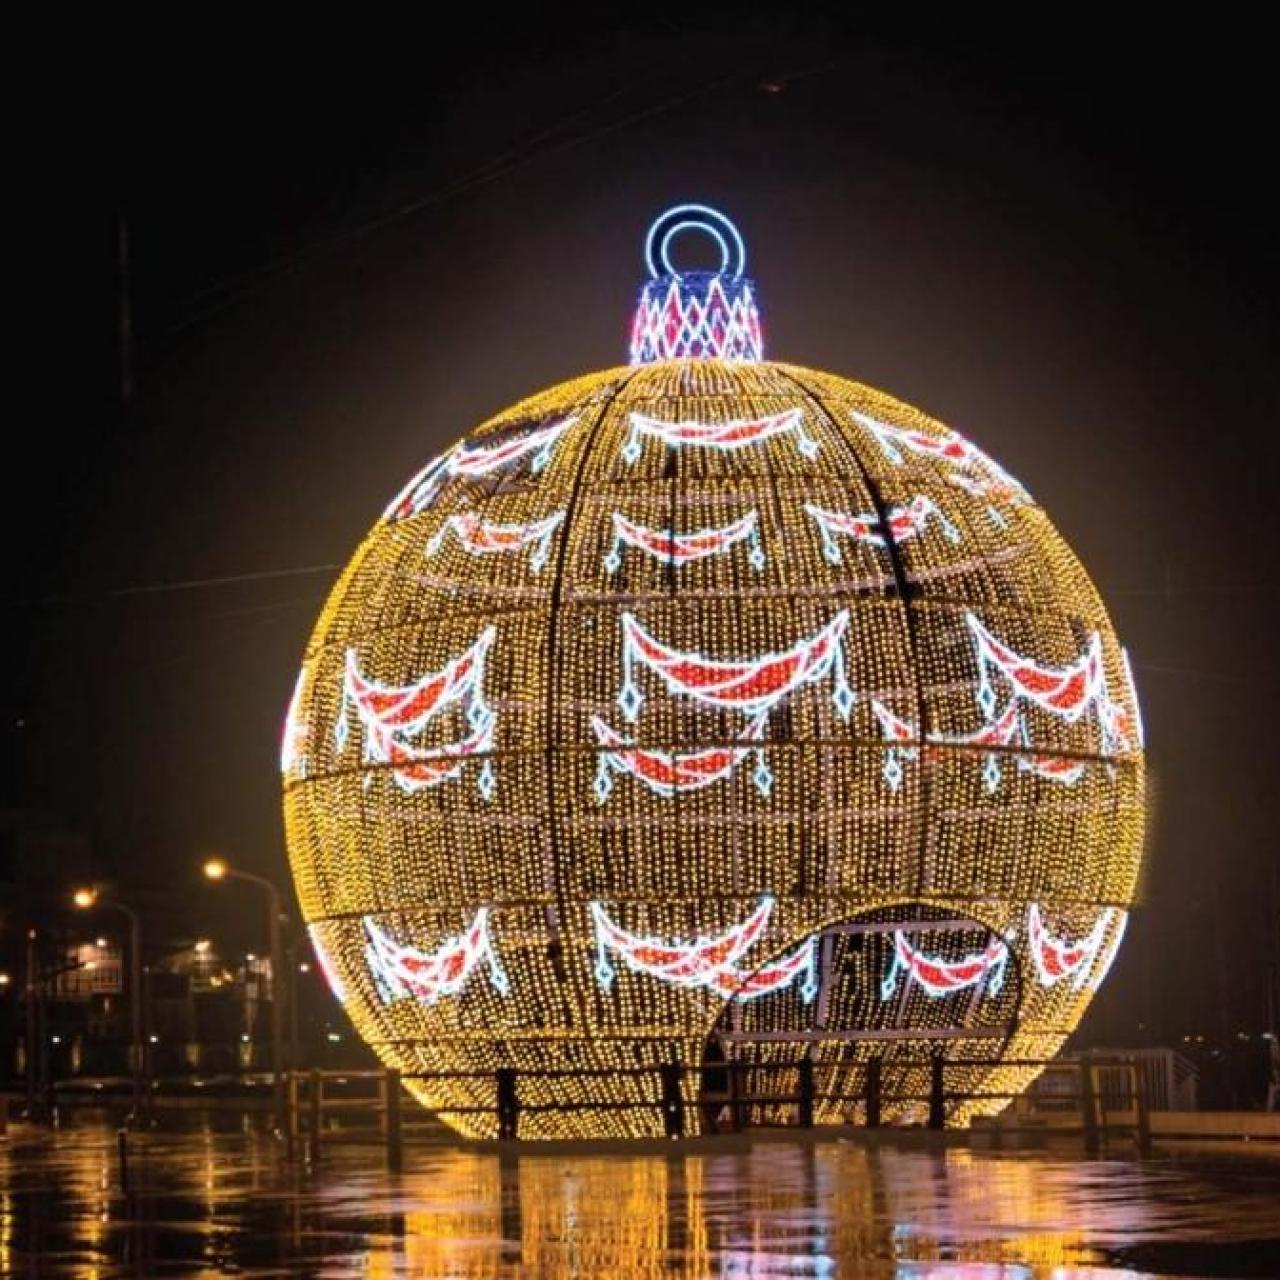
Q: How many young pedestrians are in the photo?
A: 0